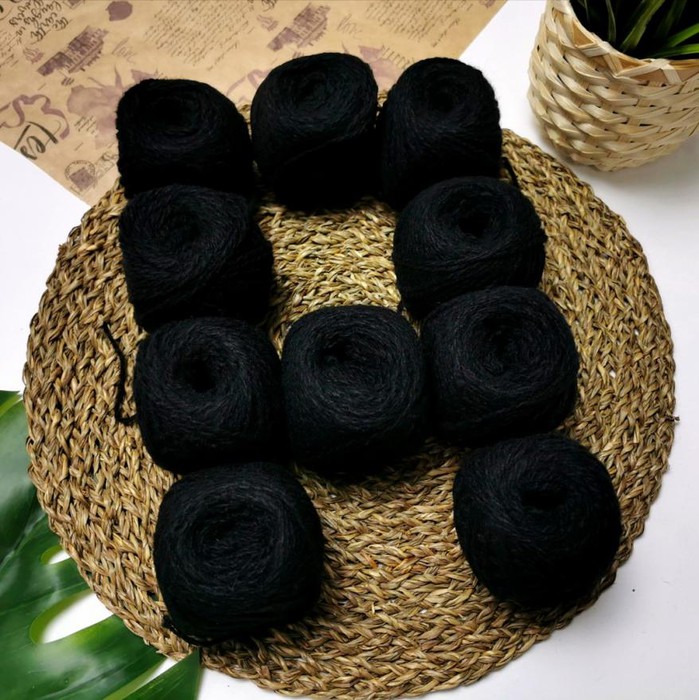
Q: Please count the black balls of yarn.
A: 10